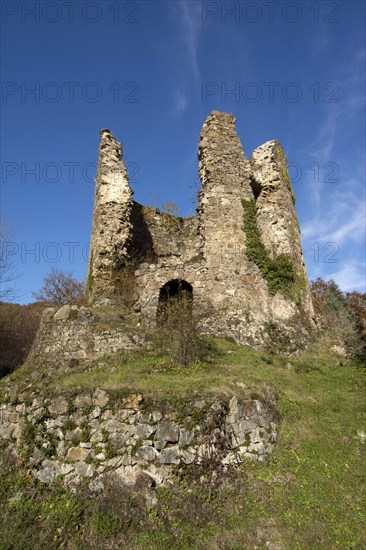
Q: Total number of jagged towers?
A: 3